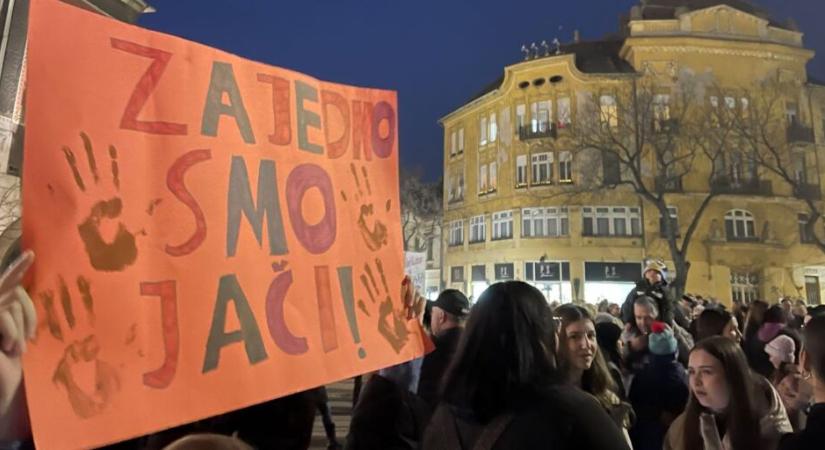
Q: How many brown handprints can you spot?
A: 4